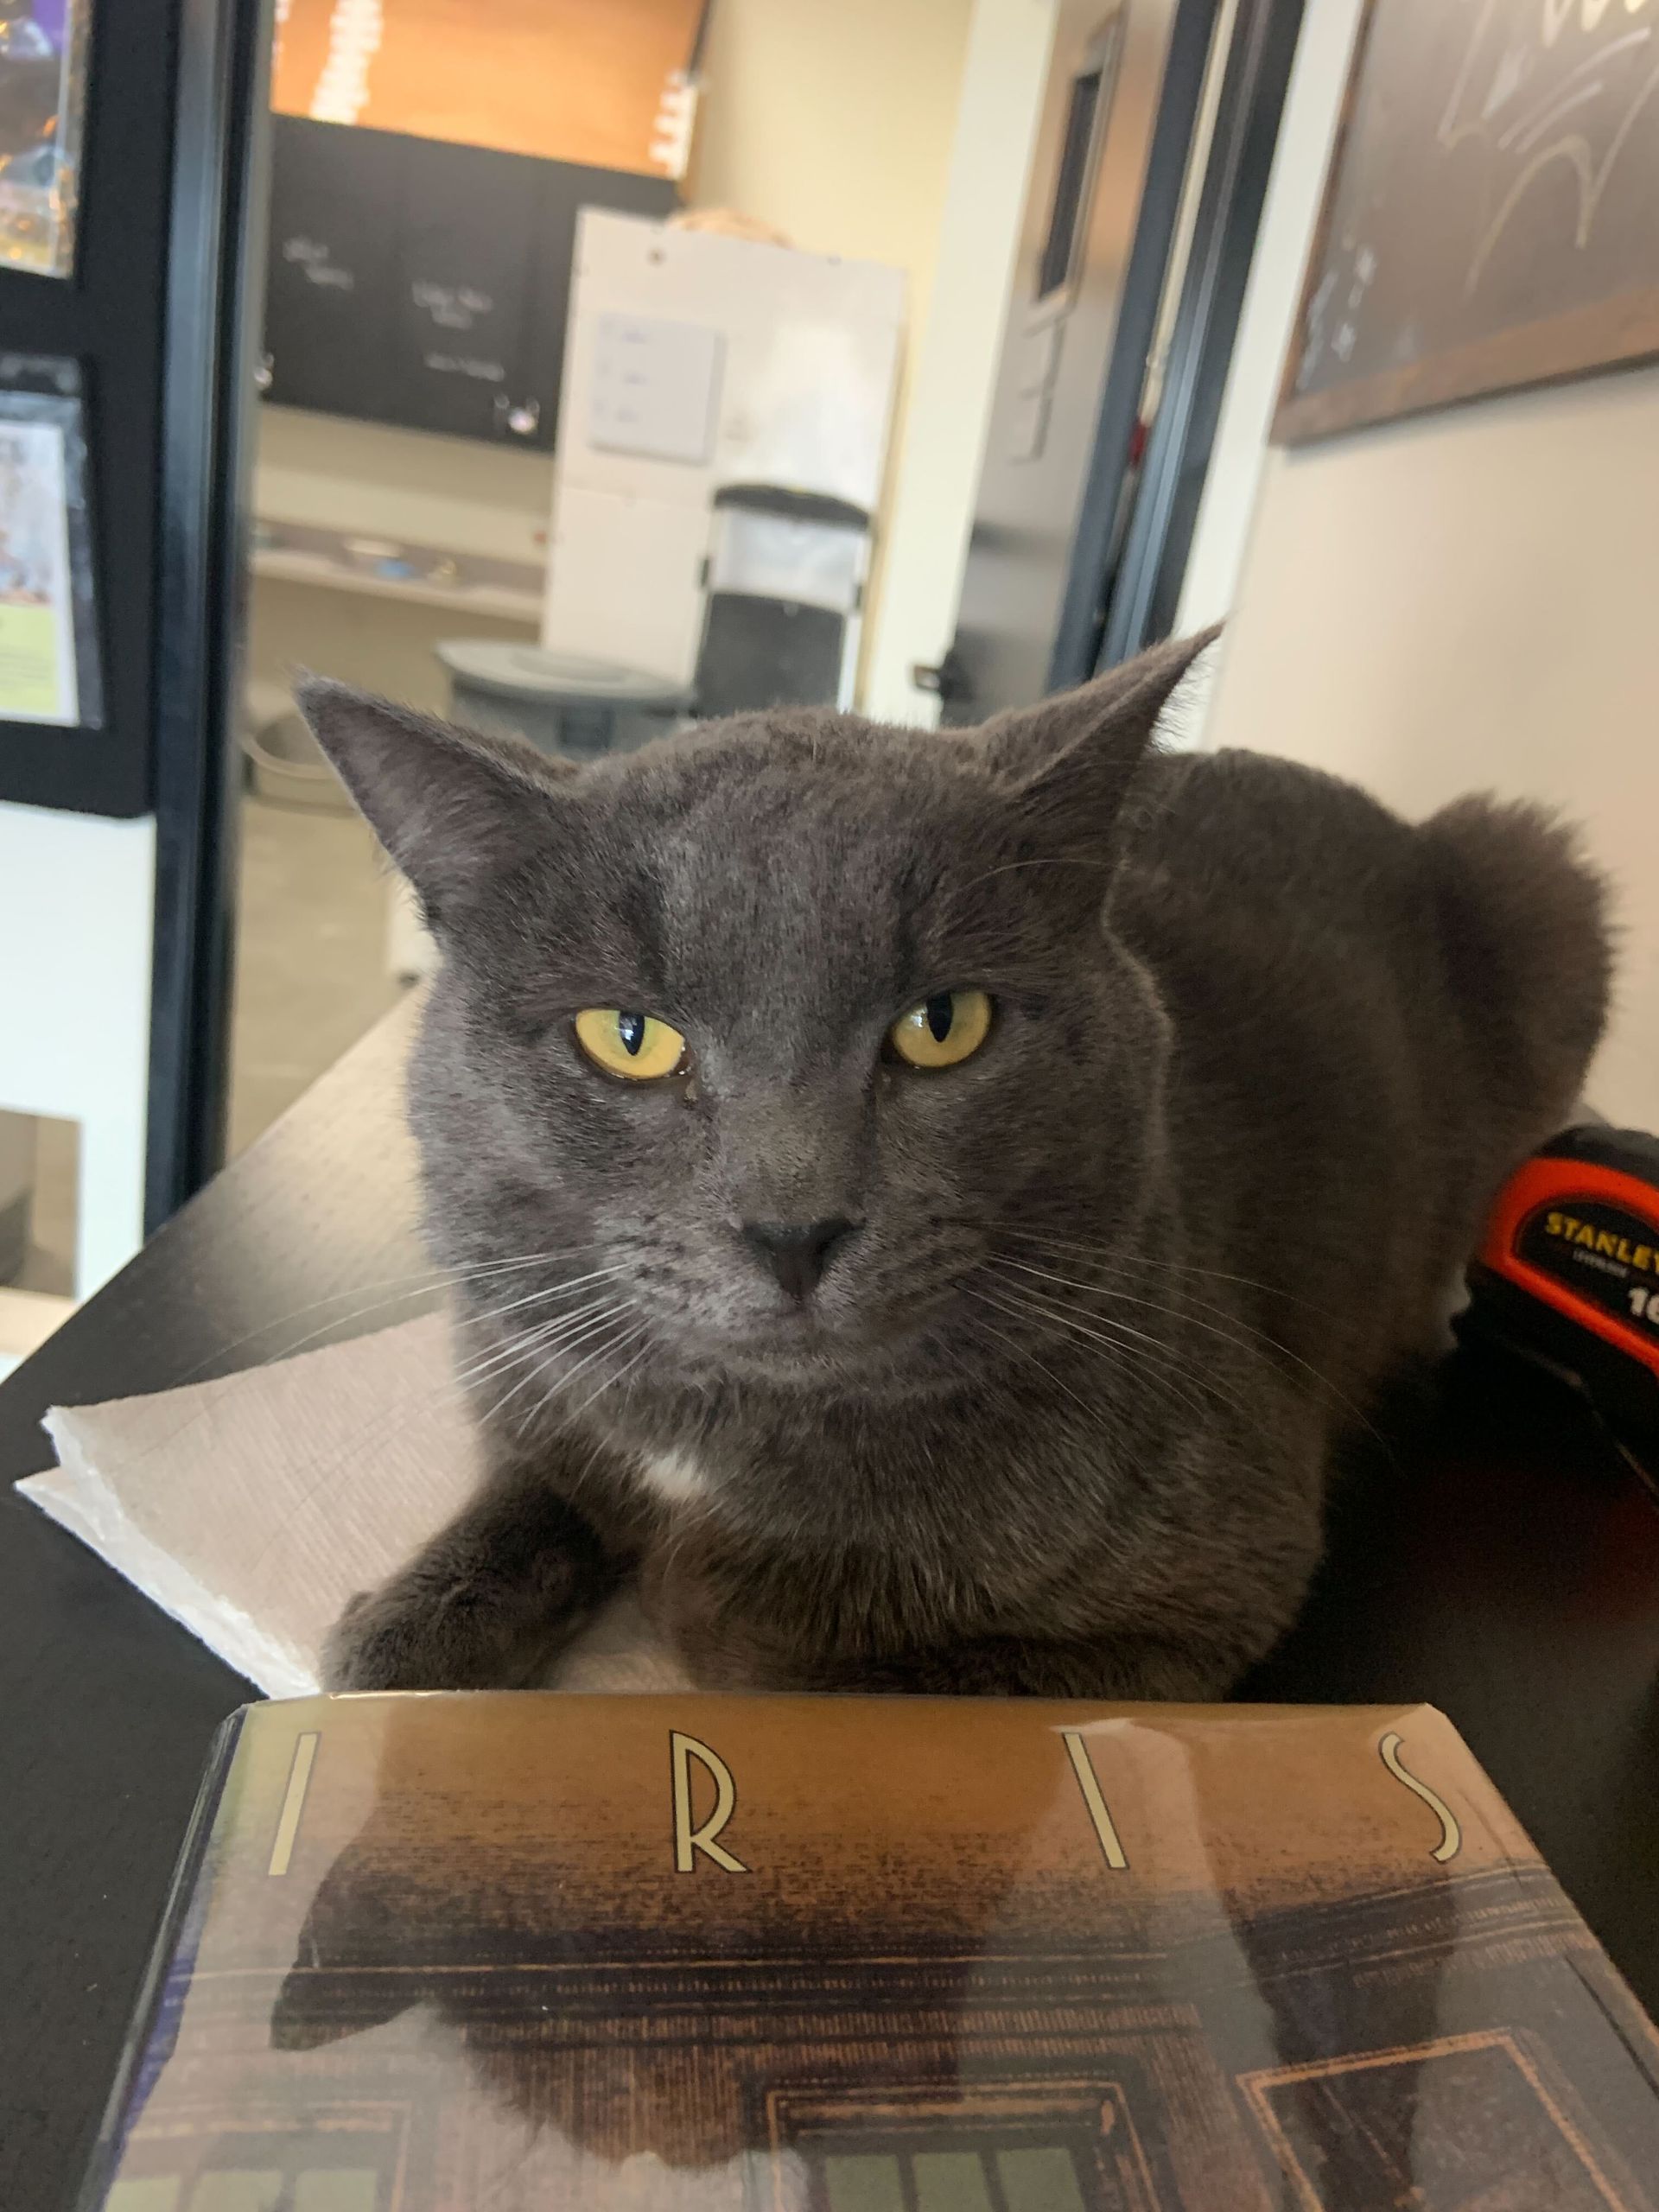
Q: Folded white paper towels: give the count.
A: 1